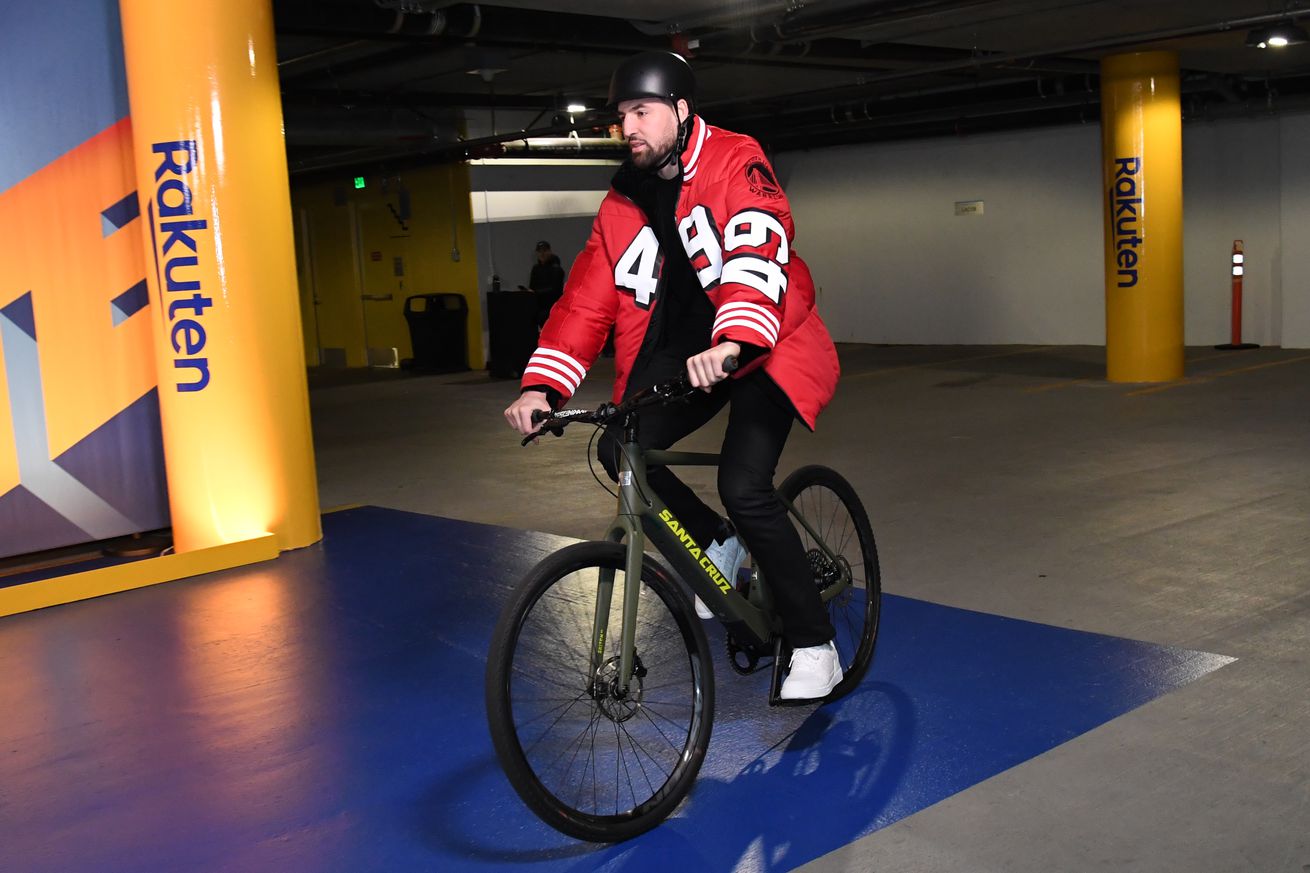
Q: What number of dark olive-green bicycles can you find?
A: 1